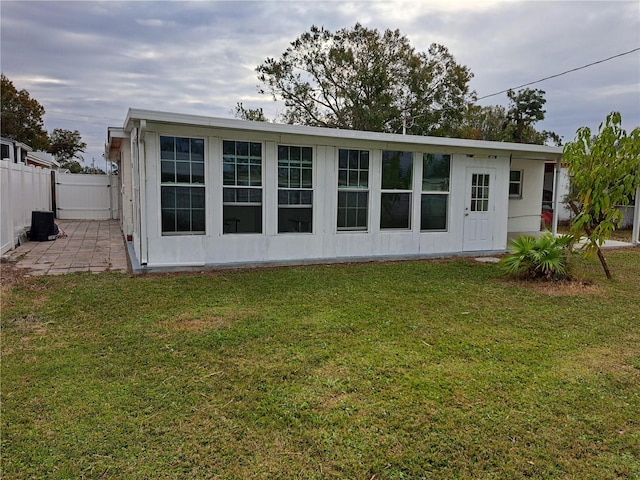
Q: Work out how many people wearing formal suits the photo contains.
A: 0